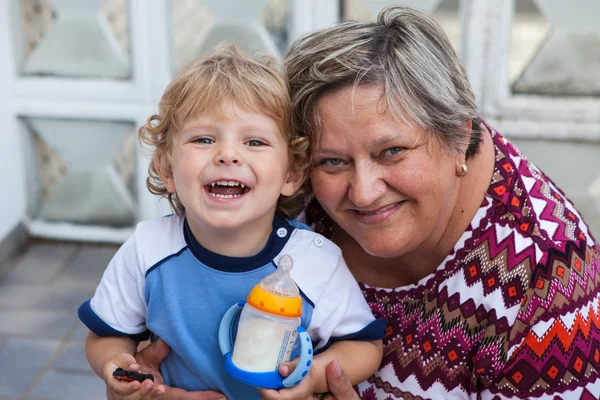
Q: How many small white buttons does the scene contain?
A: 2